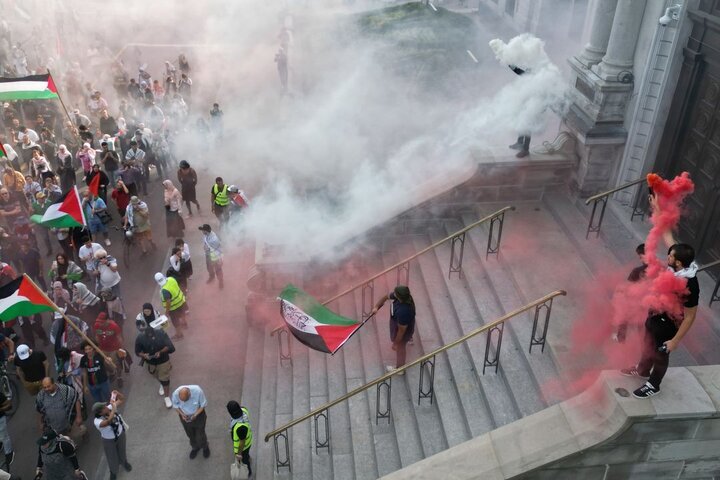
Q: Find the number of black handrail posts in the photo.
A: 14